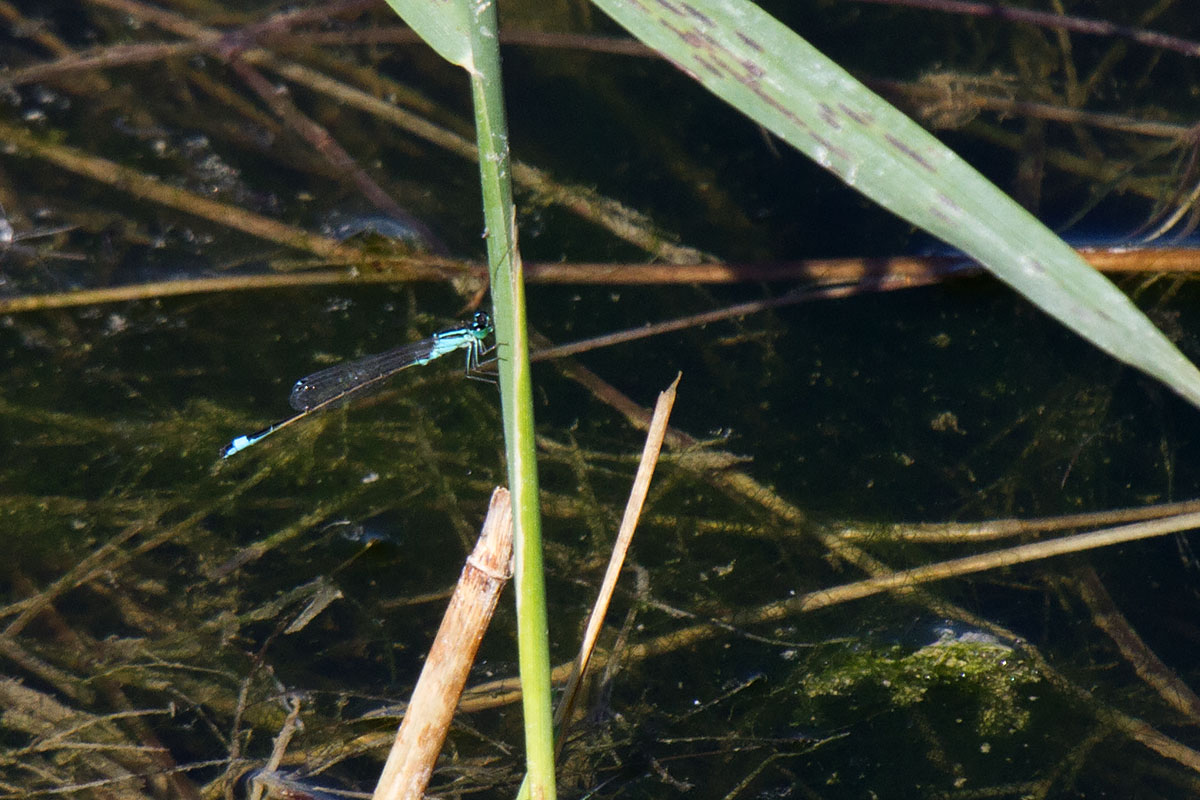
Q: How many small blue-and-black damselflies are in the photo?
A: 1